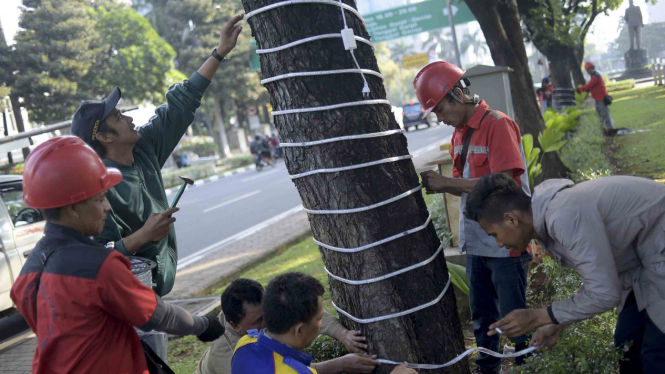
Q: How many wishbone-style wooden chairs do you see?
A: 0